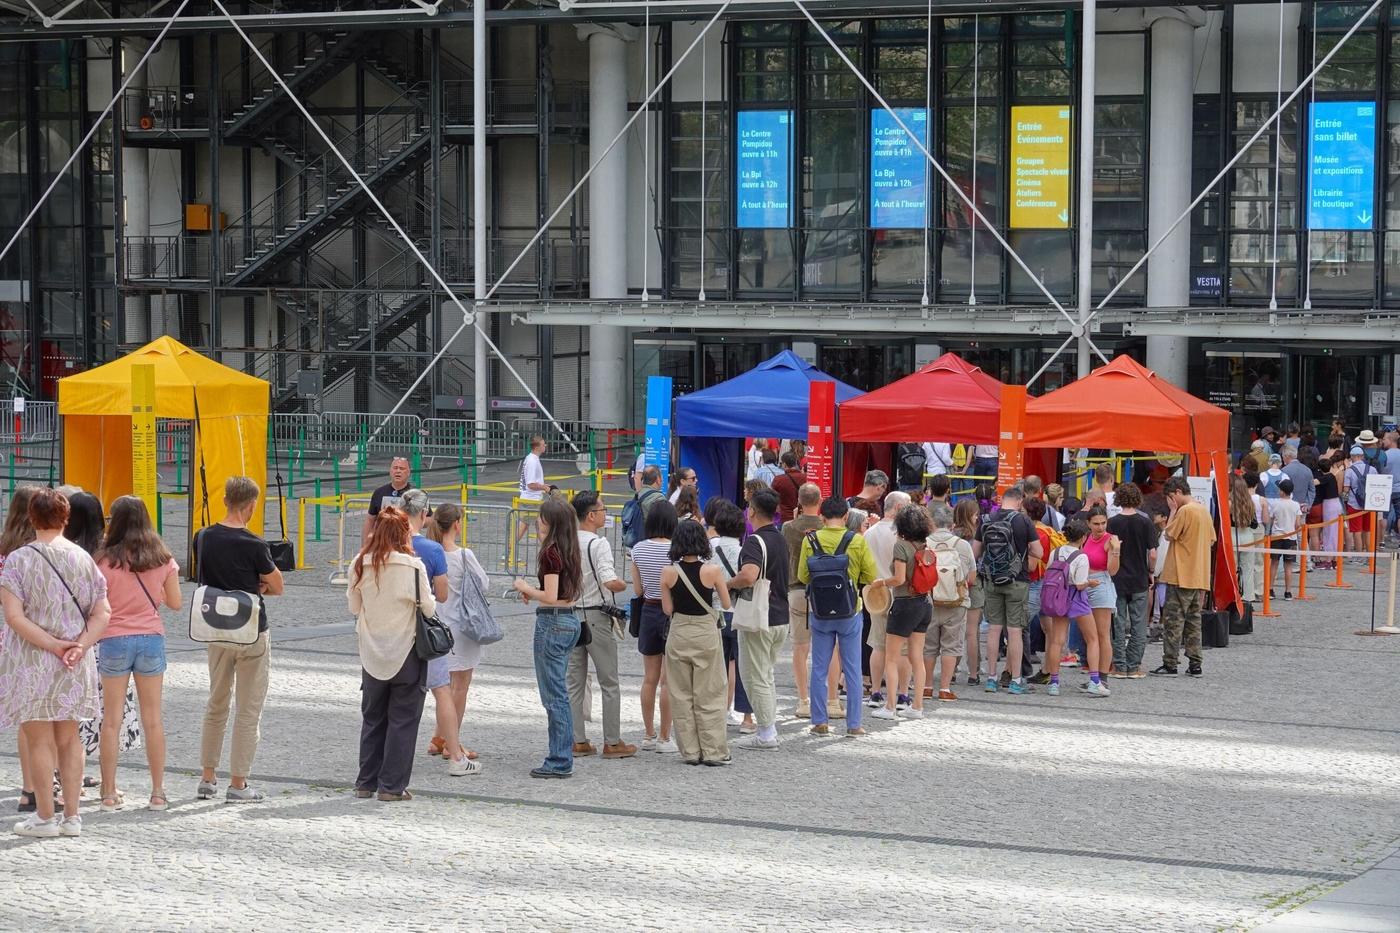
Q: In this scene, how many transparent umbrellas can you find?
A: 0